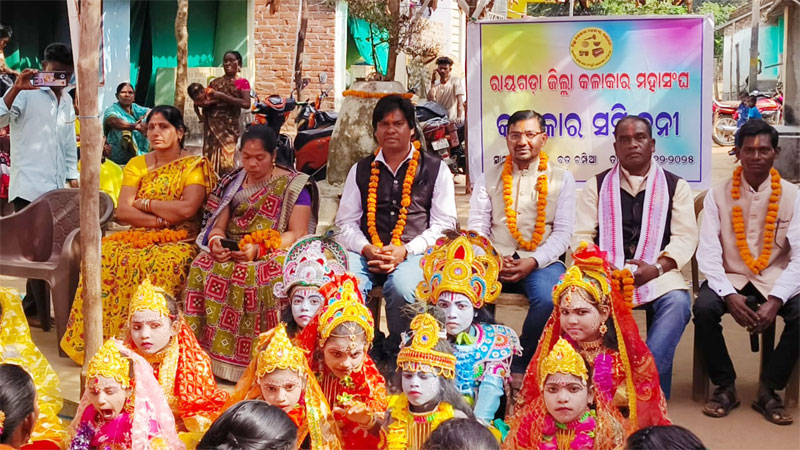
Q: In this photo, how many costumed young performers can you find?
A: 9